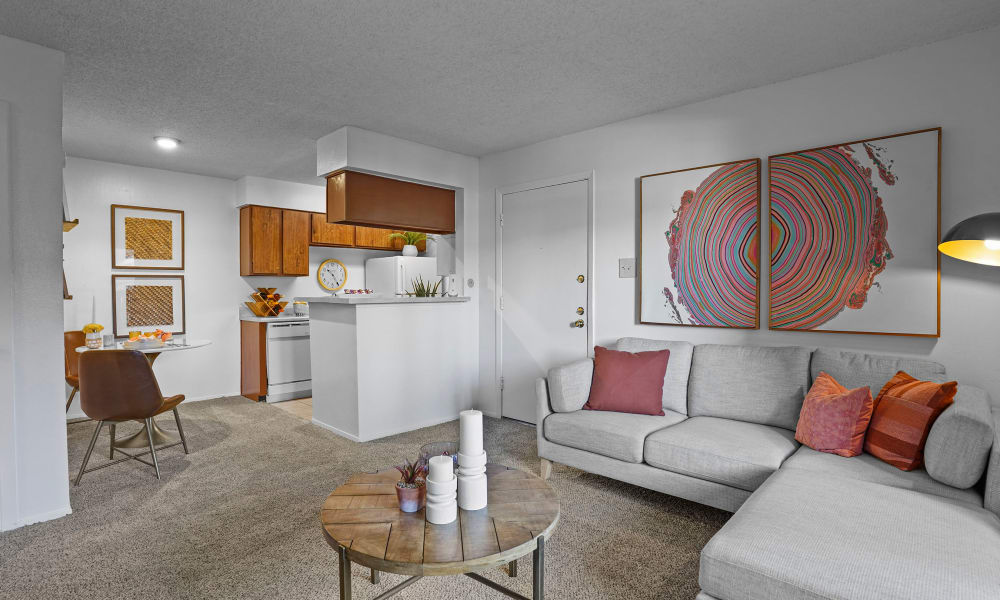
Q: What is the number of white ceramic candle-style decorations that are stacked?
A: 2